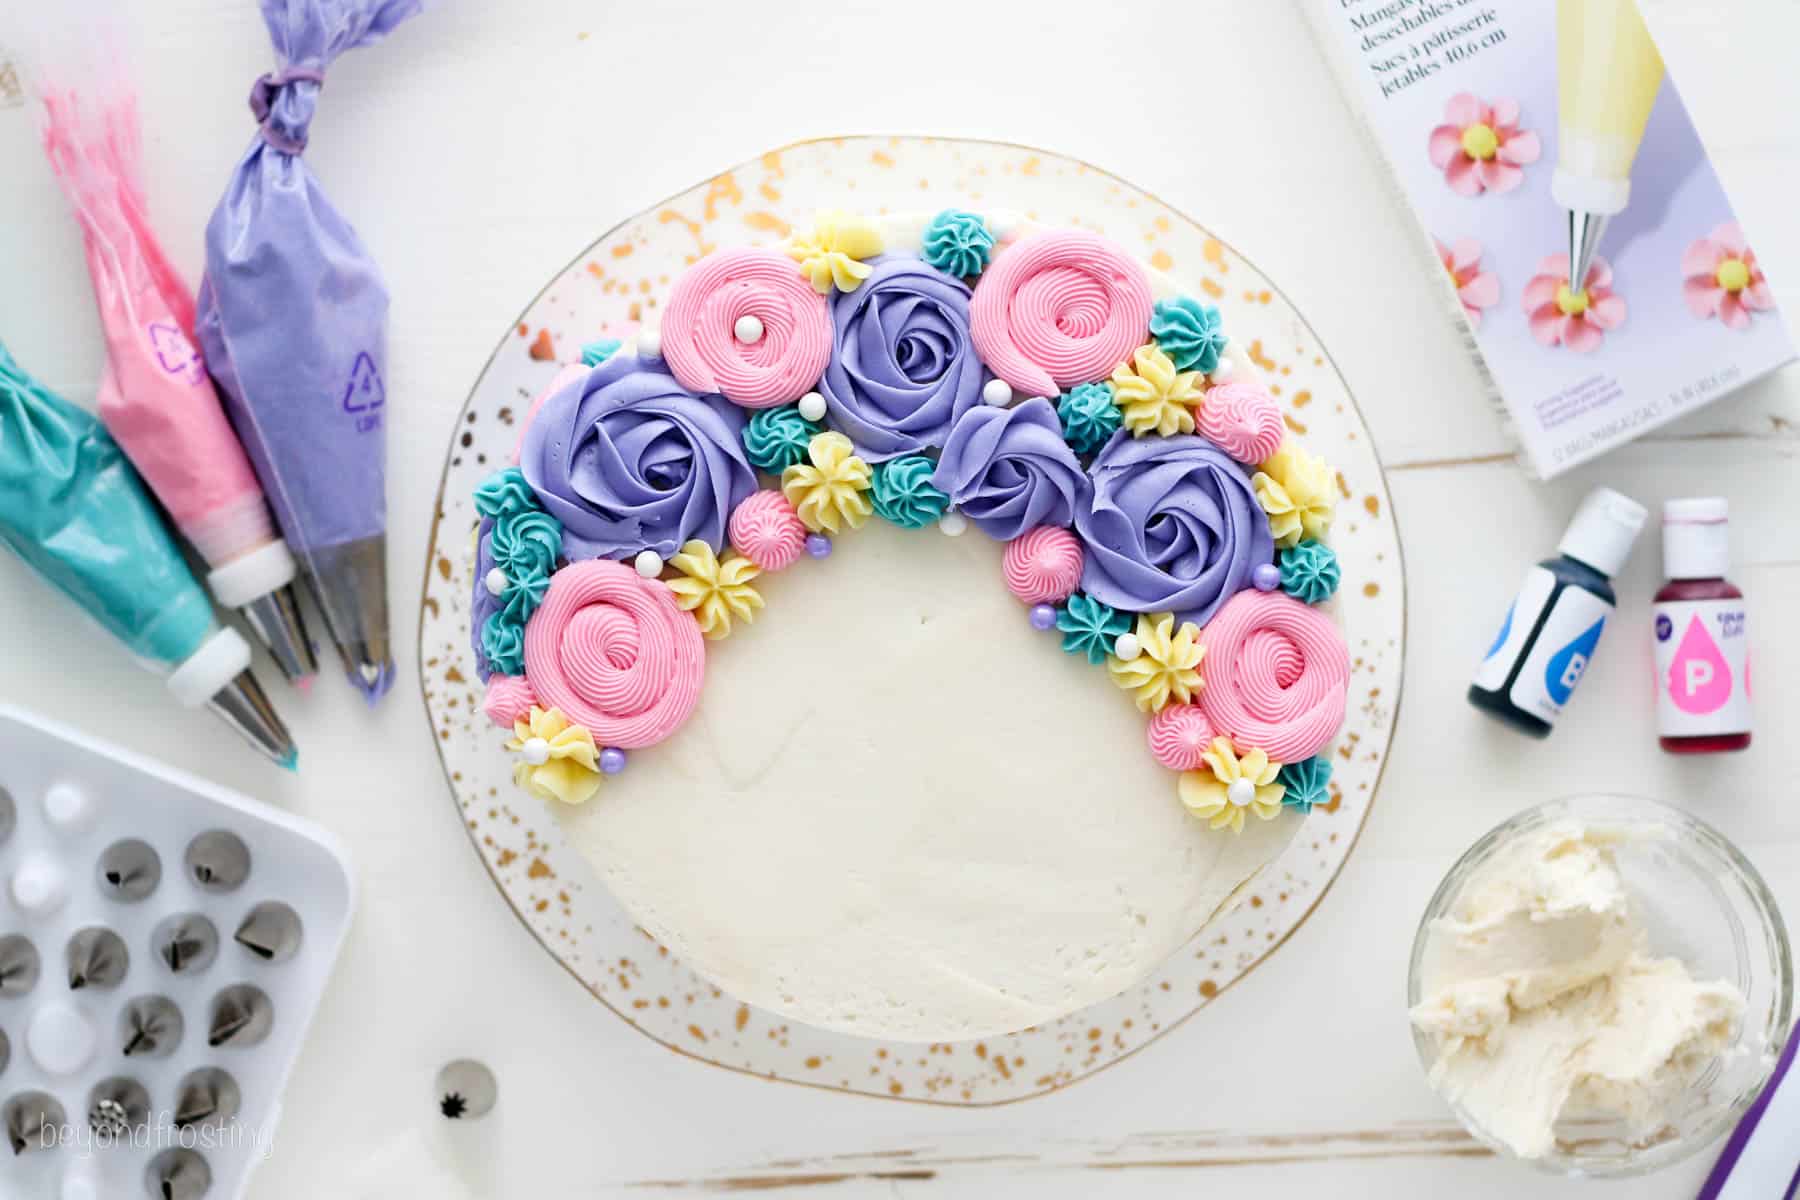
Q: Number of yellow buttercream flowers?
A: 8